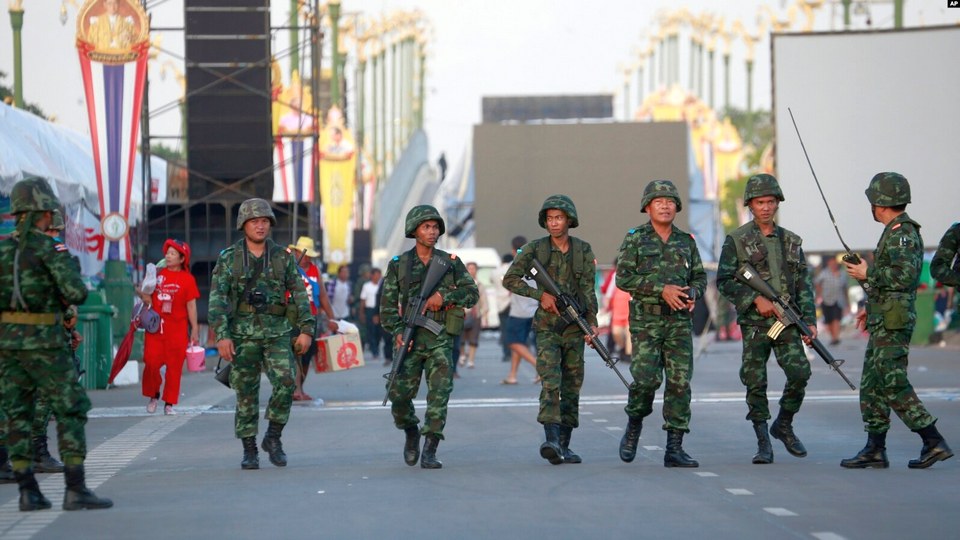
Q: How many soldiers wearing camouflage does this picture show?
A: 9